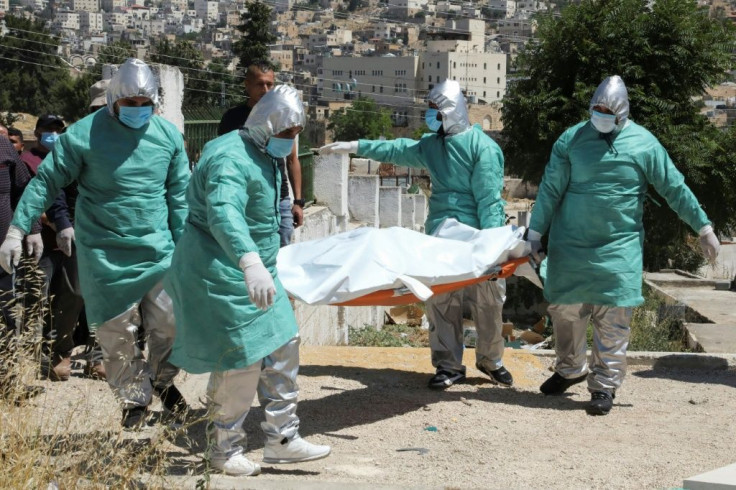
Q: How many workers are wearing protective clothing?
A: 4